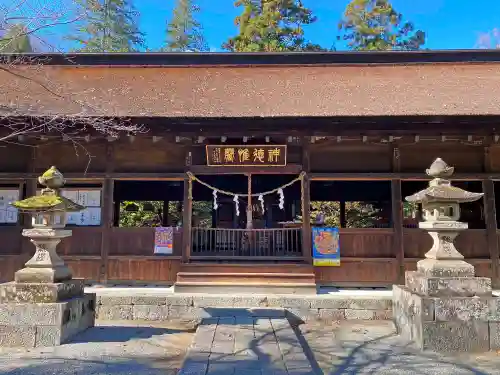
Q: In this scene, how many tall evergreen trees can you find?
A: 4